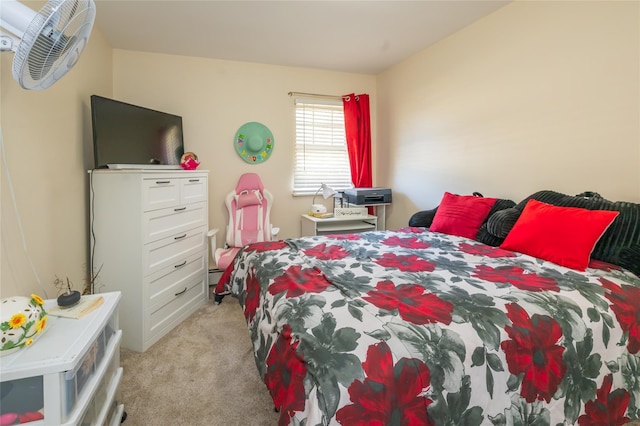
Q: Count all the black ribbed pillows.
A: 2